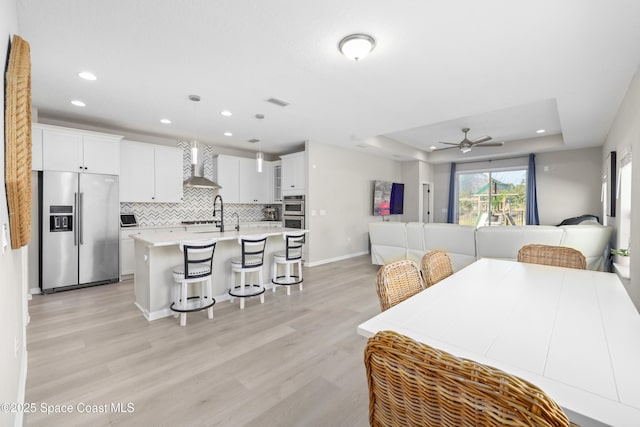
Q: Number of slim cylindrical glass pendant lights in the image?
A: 2